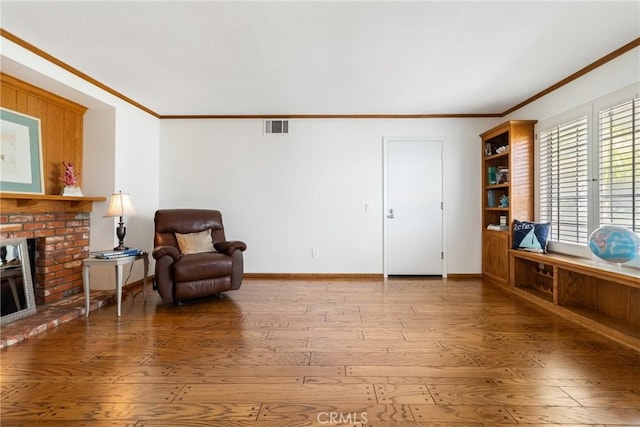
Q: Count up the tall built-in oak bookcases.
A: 1